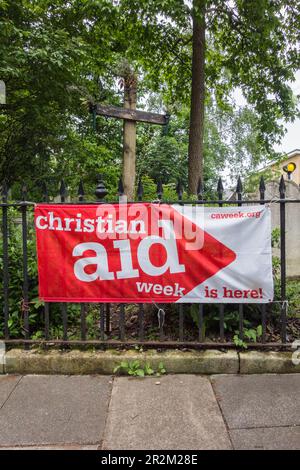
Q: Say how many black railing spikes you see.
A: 14